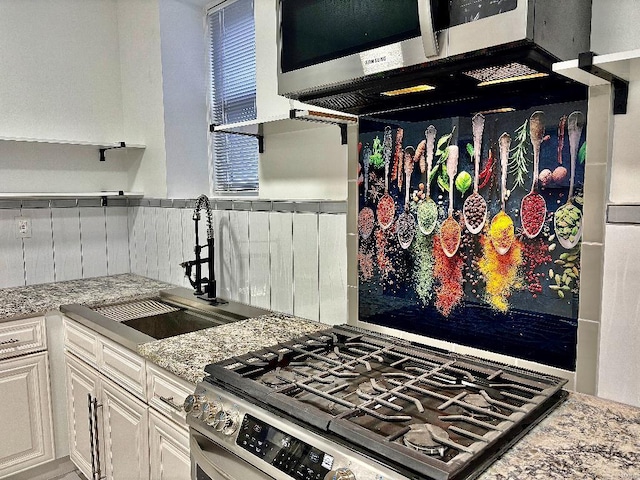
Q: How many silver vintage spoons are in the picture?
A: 9